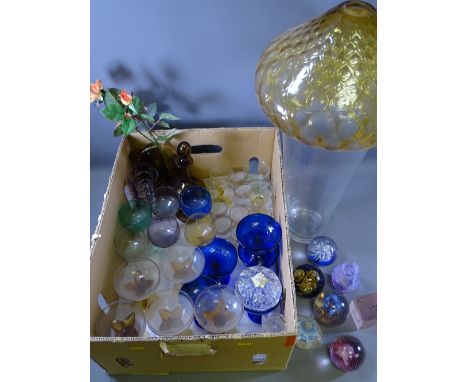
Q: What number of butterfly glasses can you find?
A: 5